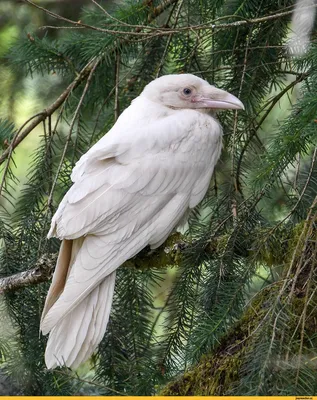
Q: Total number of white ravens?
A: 1